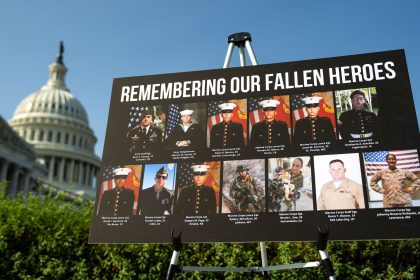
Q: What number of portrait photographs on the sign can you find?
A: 13